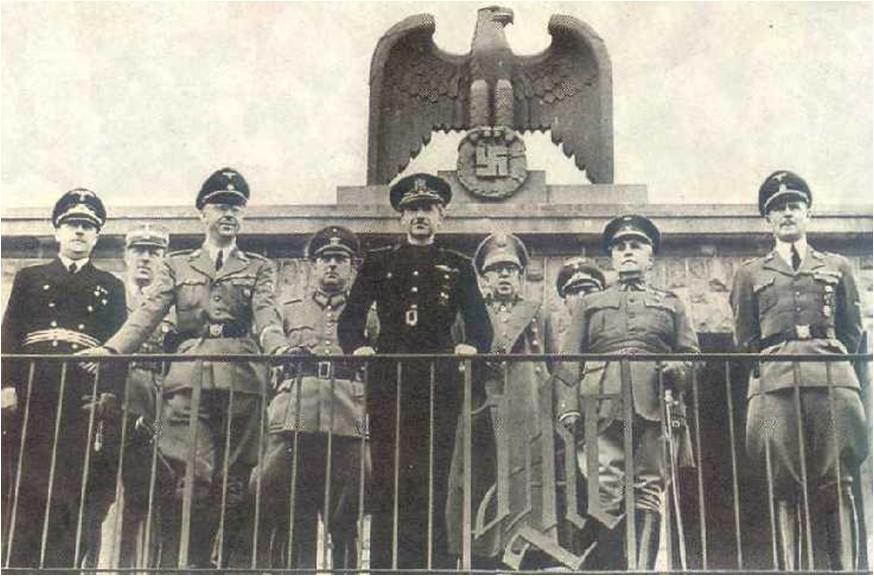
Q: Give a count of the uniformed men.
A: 9